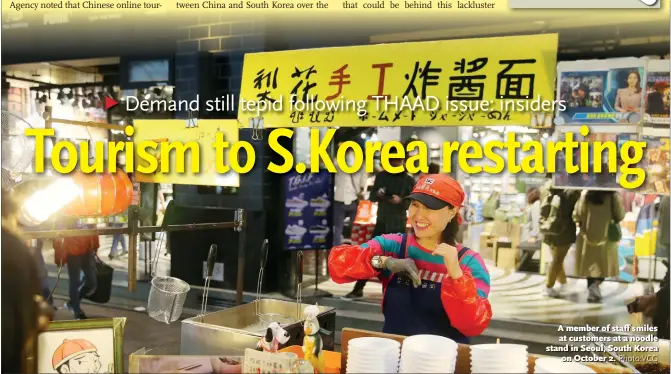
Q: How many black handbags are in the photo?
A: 1